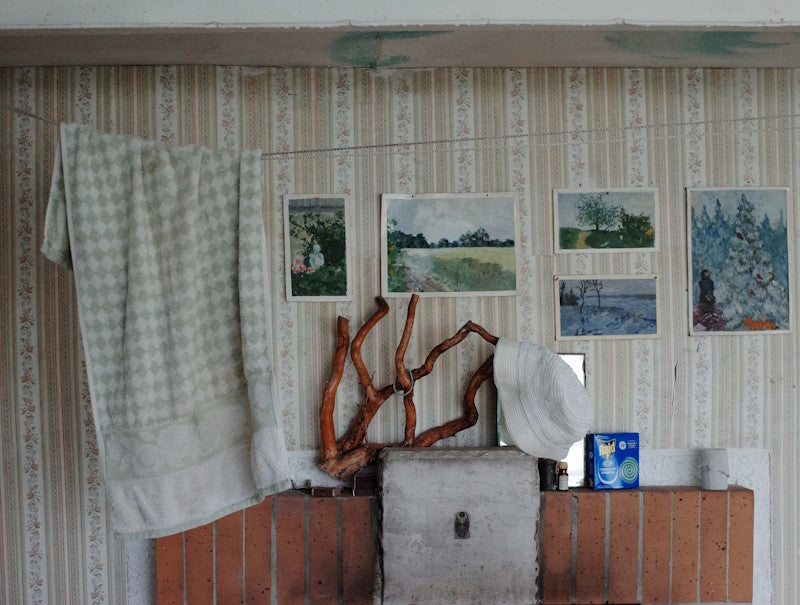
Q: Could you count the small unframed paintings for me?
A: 5